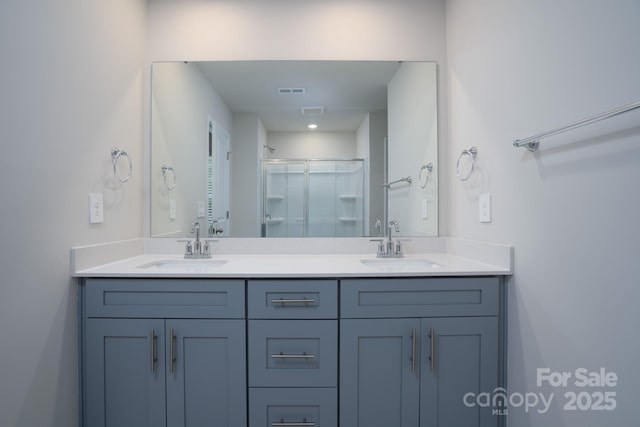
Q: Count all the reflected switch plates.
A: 3